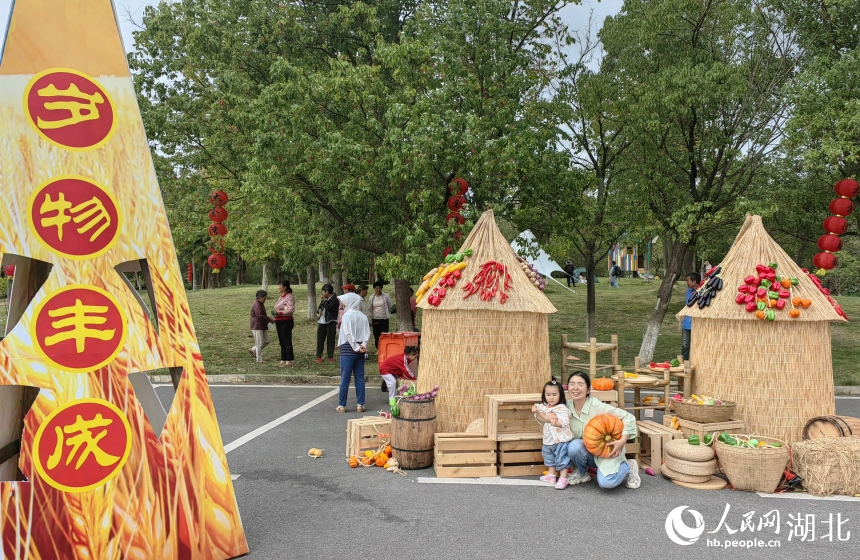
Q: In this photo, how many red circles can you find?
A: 4